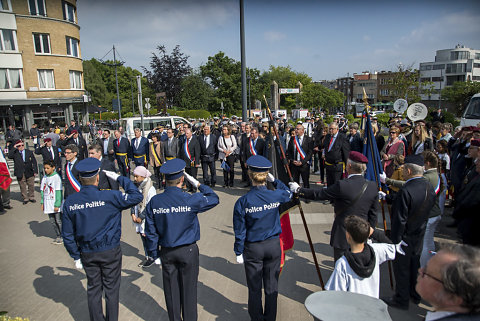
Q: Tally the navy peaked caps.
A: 3